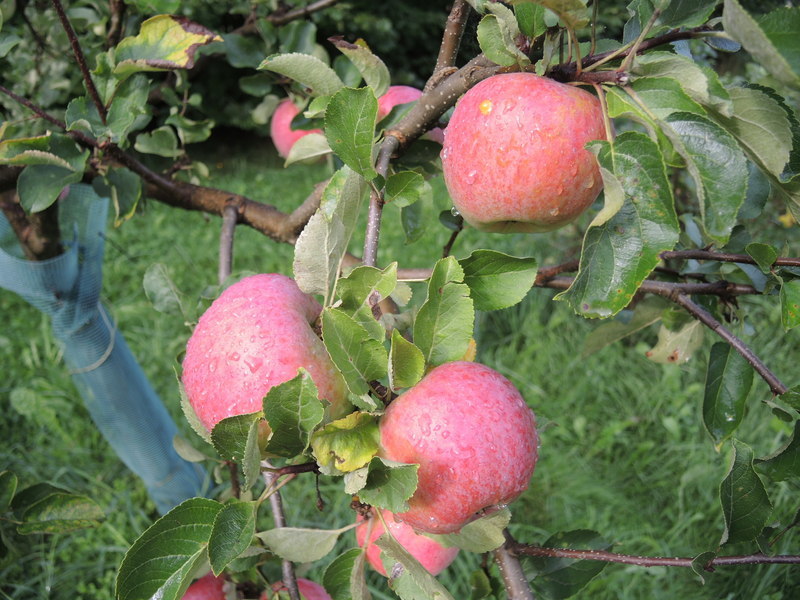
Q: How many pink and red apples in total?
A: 8